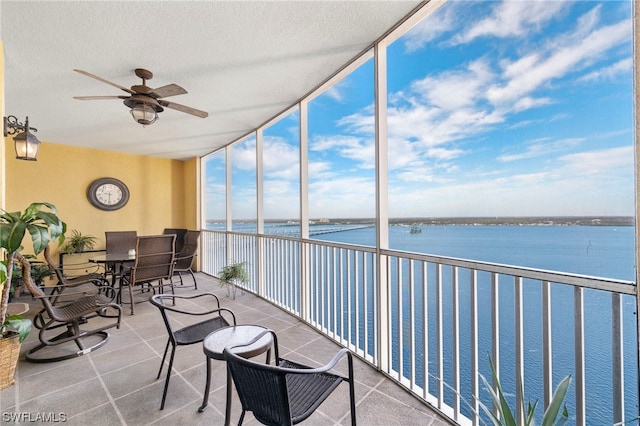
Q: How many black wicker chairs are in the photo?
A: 2